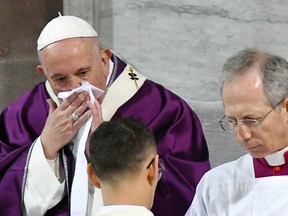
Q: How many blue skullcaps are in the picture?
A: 0